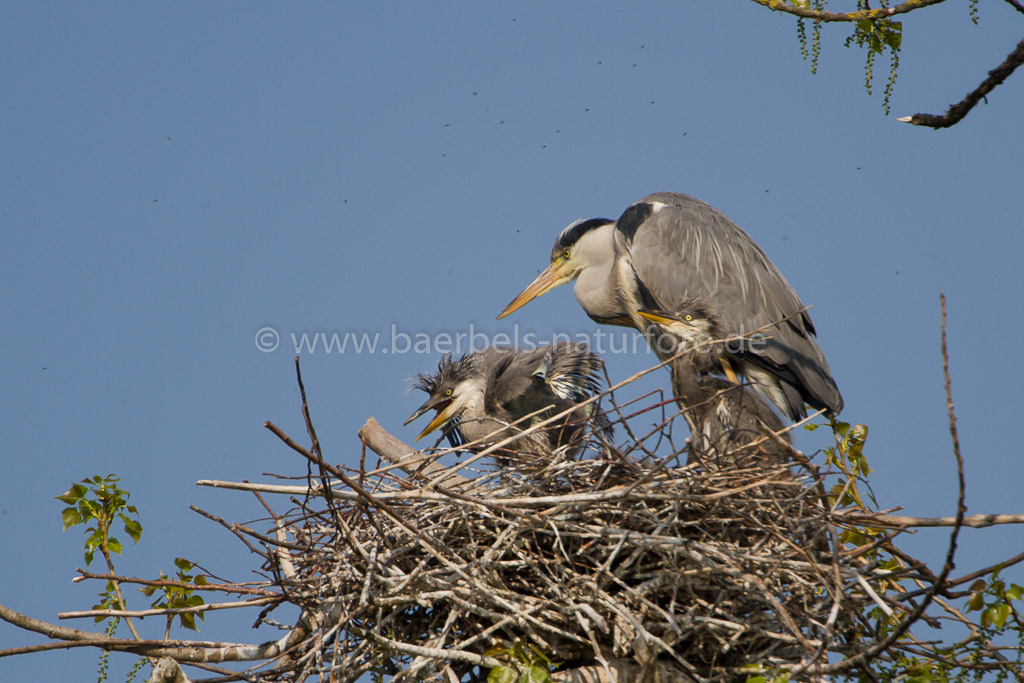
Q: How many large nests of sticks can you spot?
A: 1